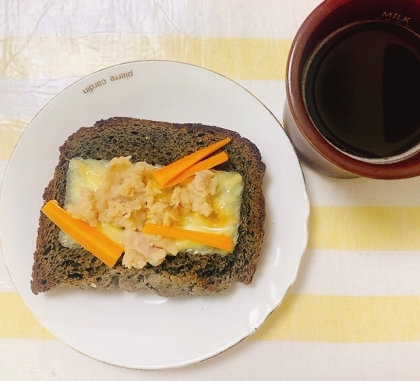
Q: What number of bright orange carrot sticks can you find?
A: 4